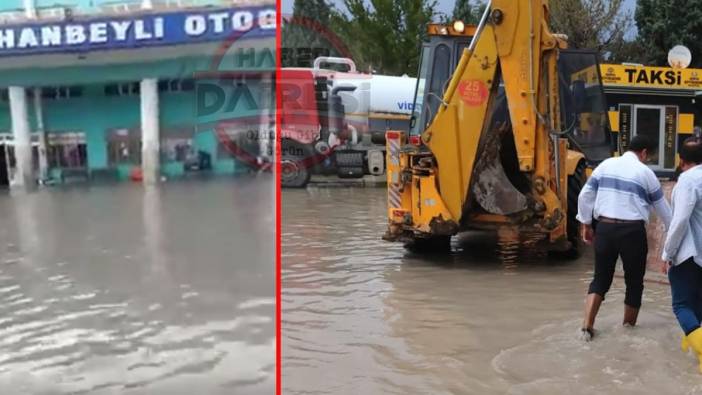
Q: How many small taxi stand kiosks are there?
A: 1